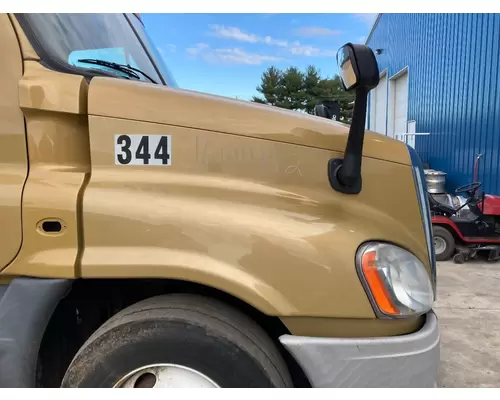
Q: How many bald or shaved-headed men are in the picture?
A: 0